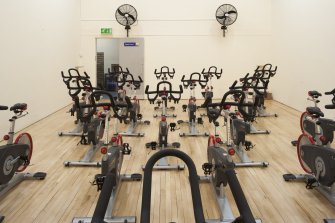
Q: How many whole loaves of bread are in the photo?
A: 0